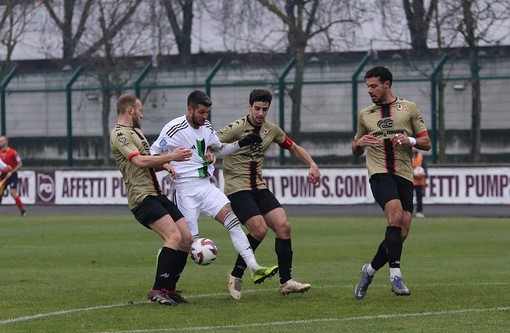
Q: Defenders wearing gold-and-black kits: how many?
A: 3